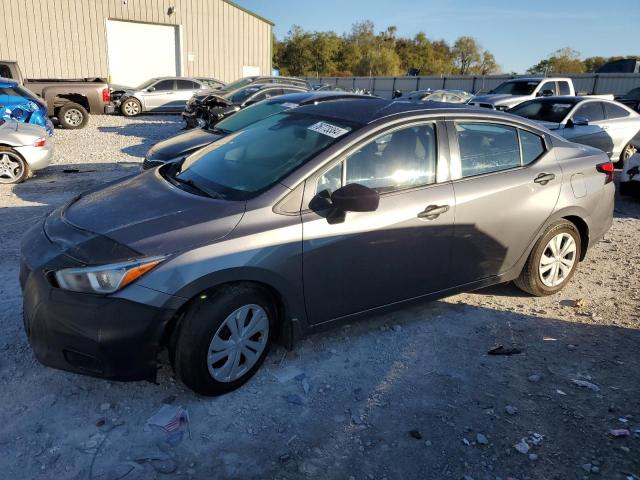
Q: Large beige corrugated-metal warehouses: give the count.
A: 1